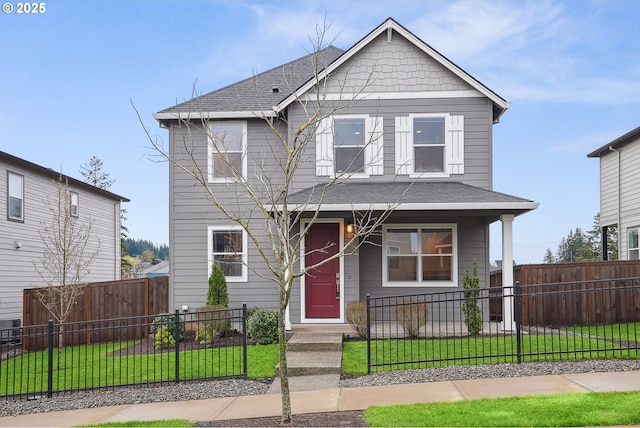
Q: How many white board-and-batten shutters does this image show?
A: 4